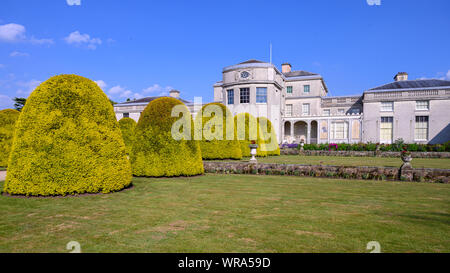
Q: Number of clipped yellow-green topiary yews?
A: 7